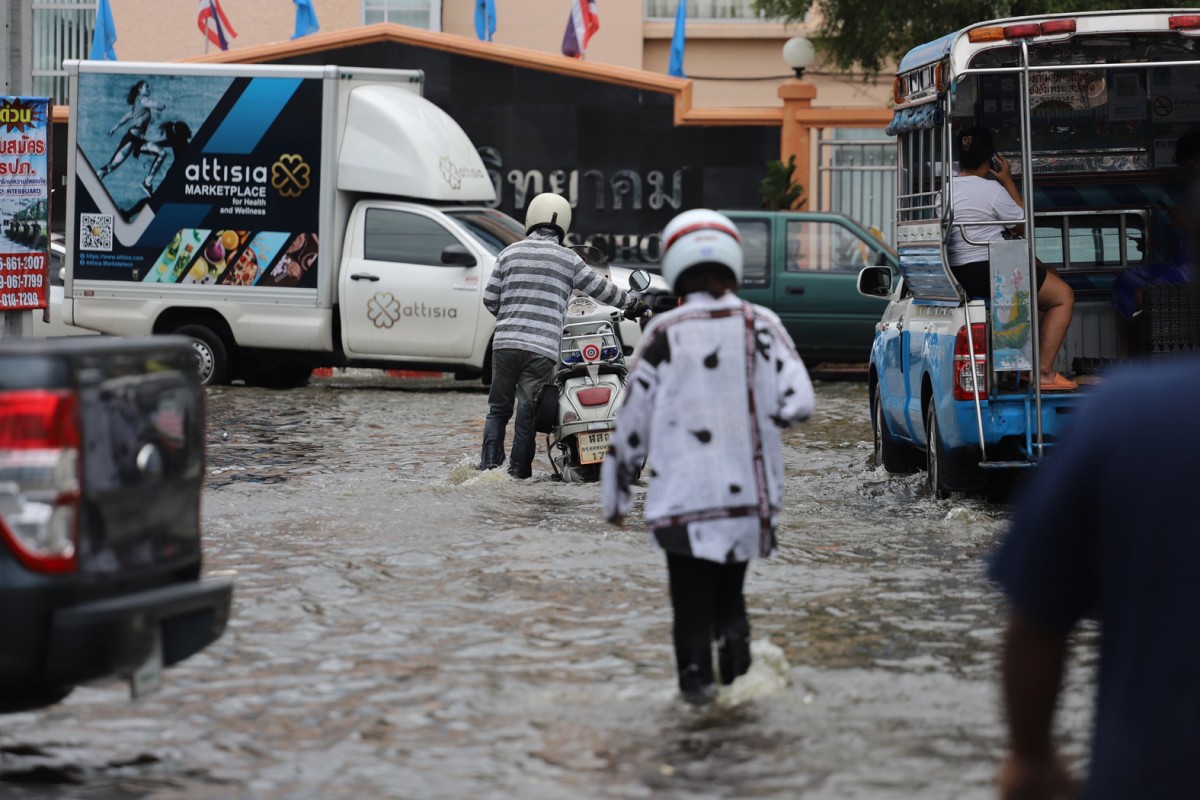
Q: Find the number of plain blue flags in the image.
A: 4